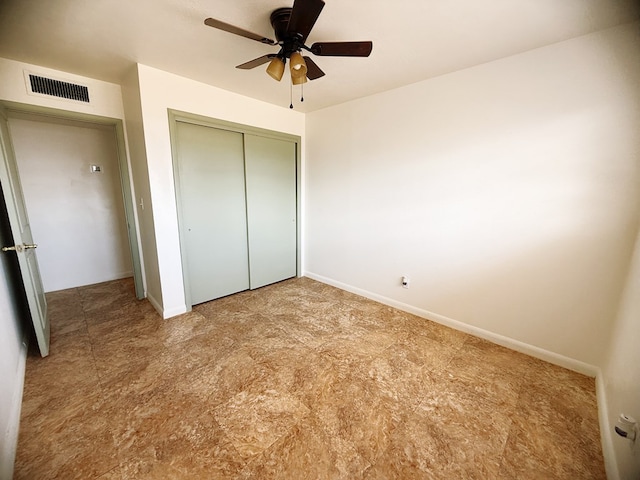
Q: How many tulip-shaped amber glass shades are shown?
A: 3